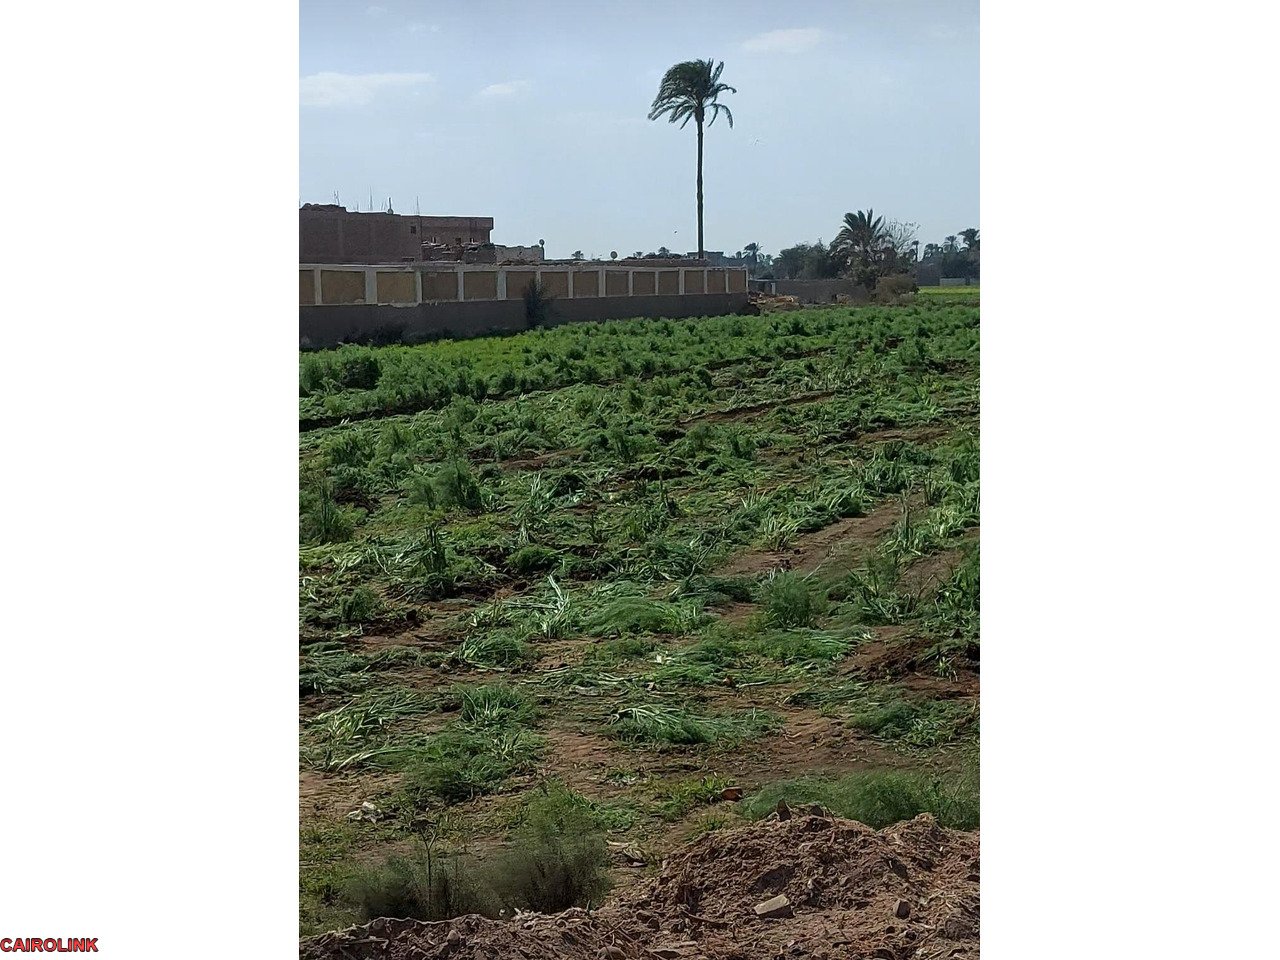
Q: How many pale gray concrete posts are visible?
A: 14